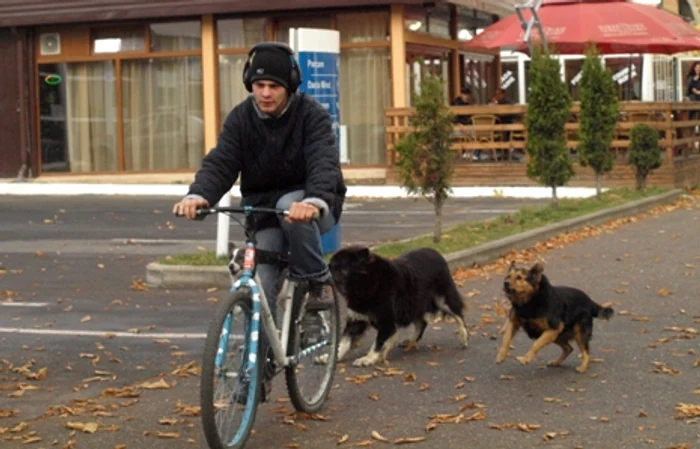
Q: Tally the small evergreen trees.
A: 4